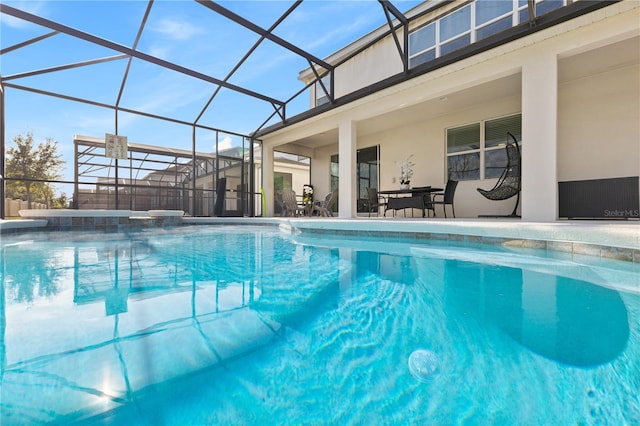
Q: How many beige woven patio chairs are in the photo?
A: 0